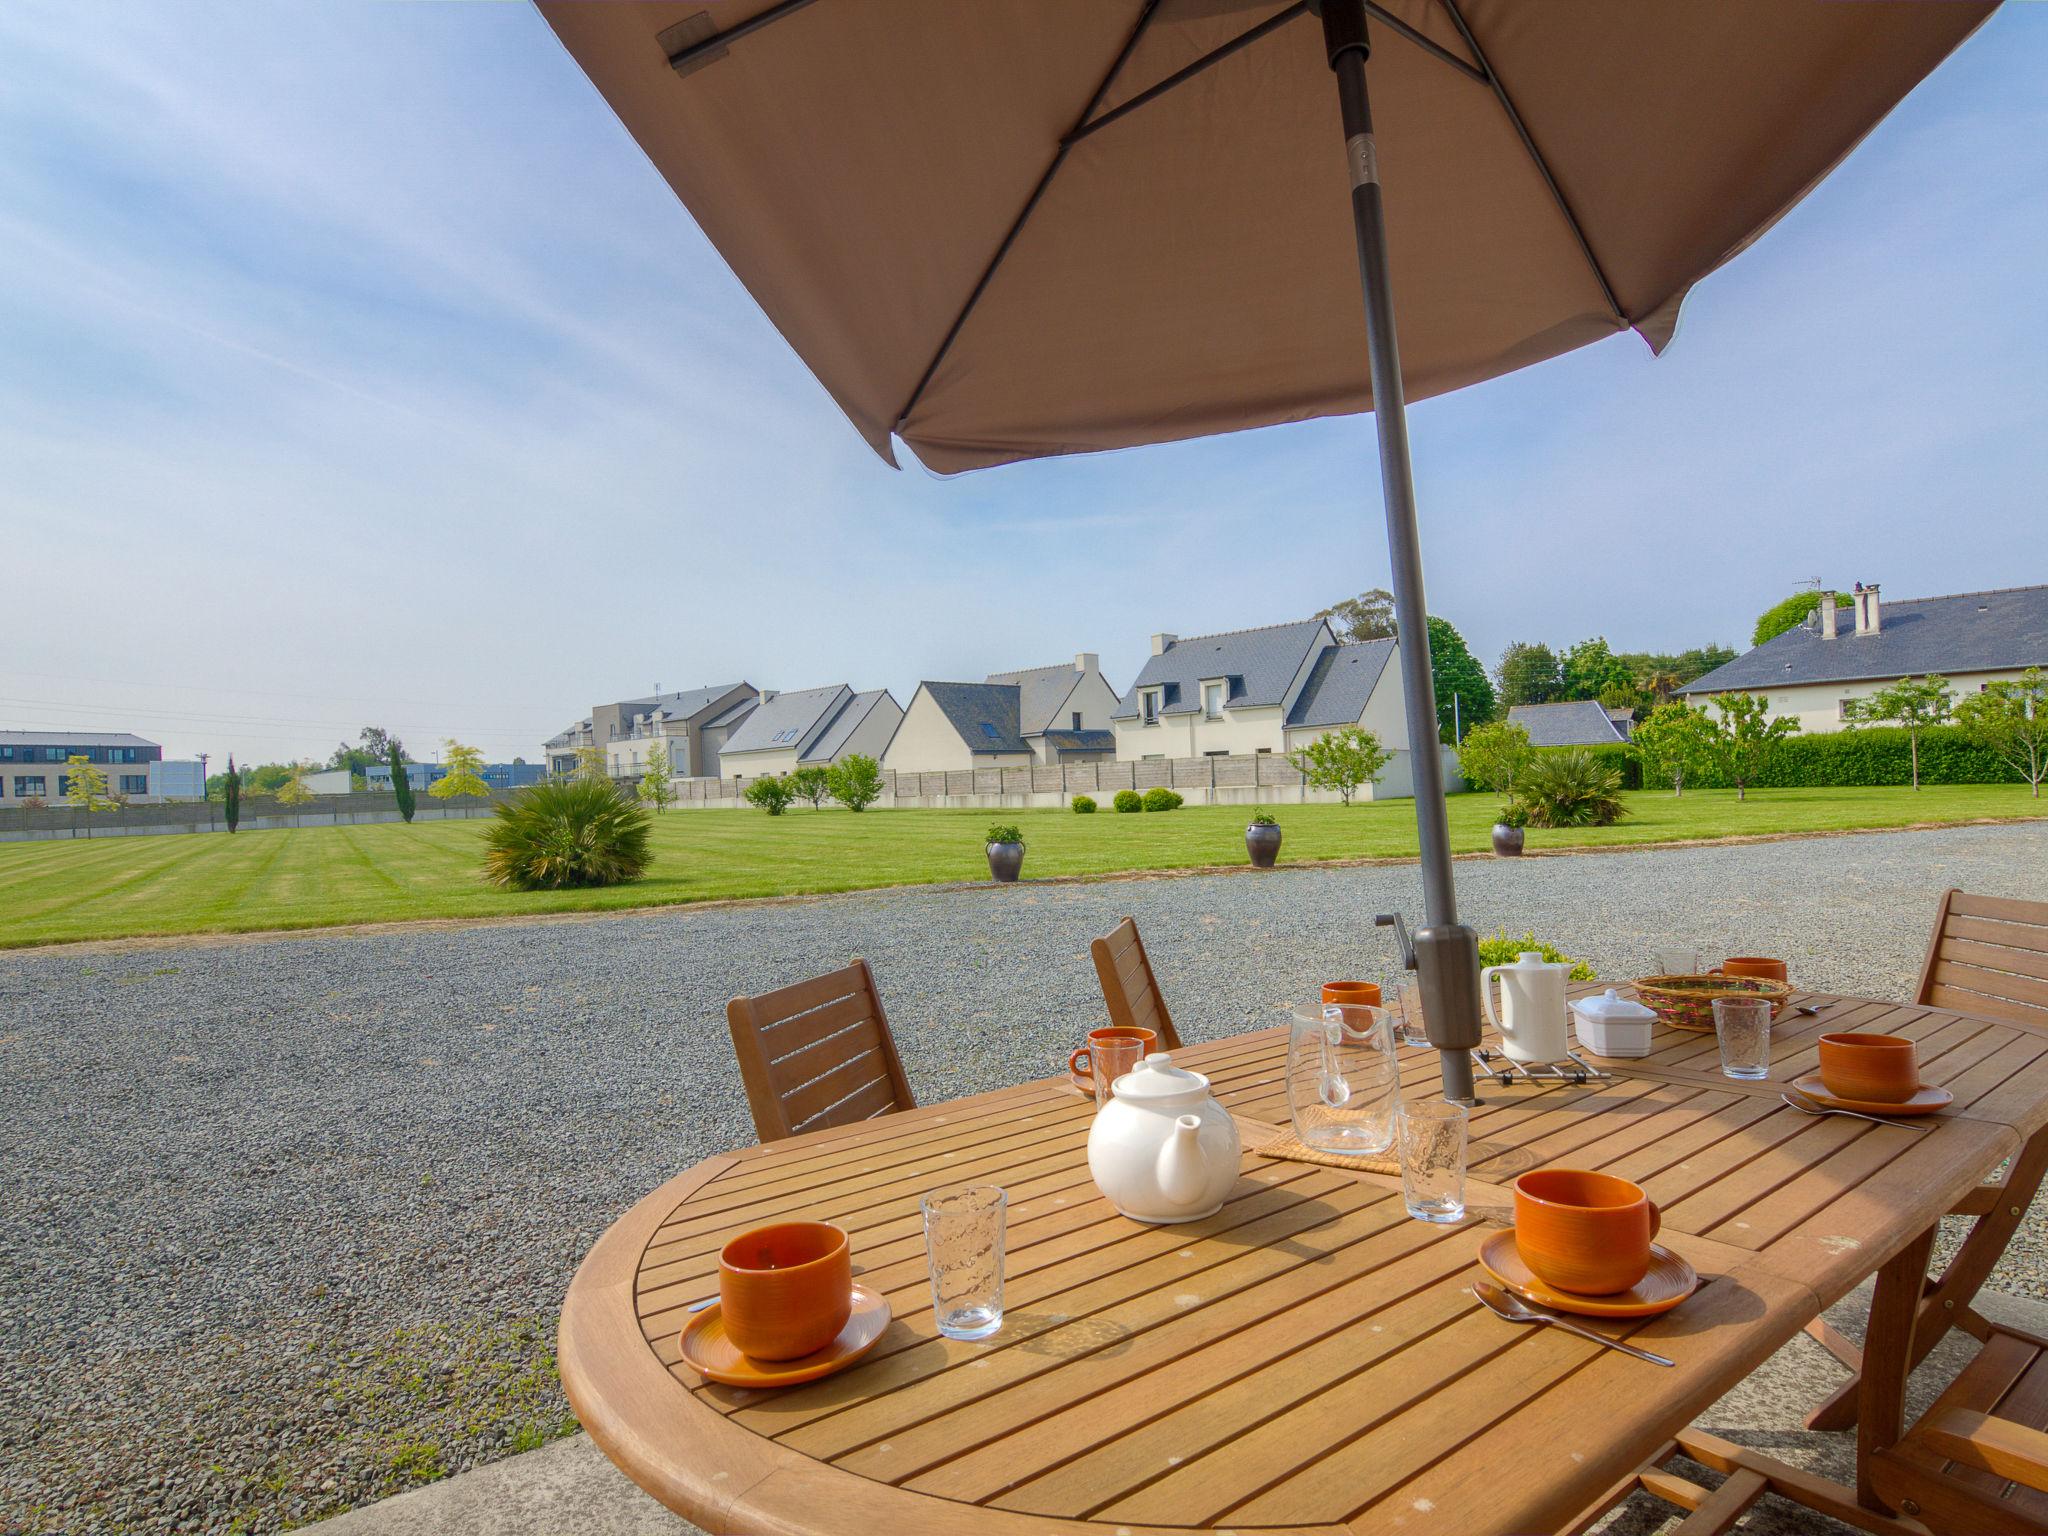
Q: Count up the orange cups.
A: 6